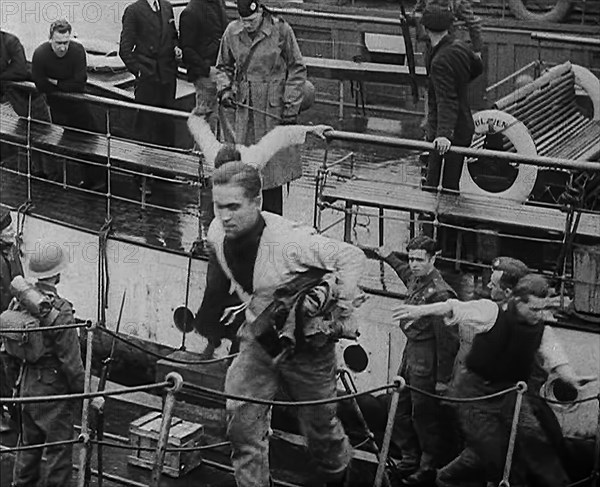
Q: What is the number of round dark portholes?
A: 3